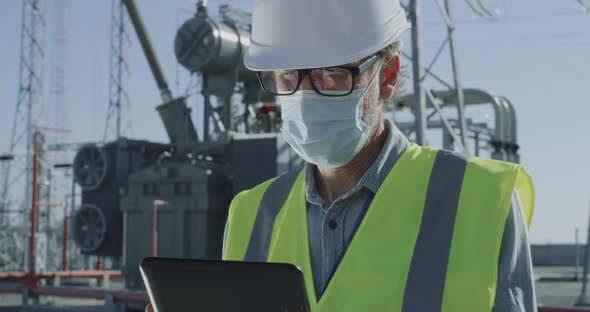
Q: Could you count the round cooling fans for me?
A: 2